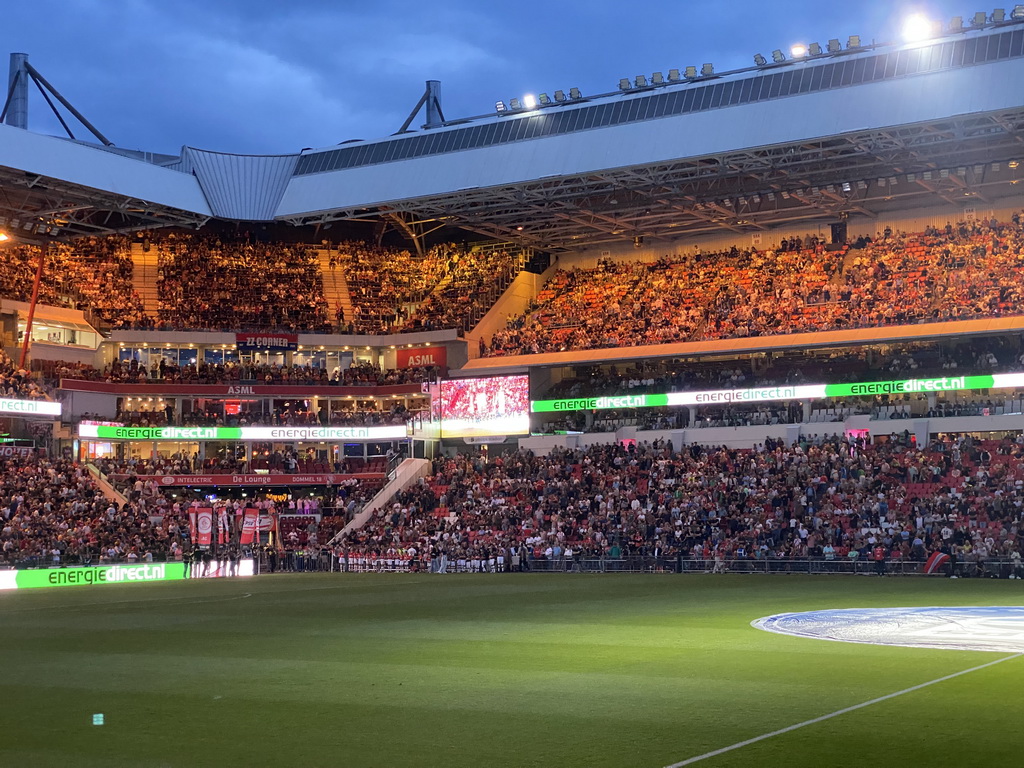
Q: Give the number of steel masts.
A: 2